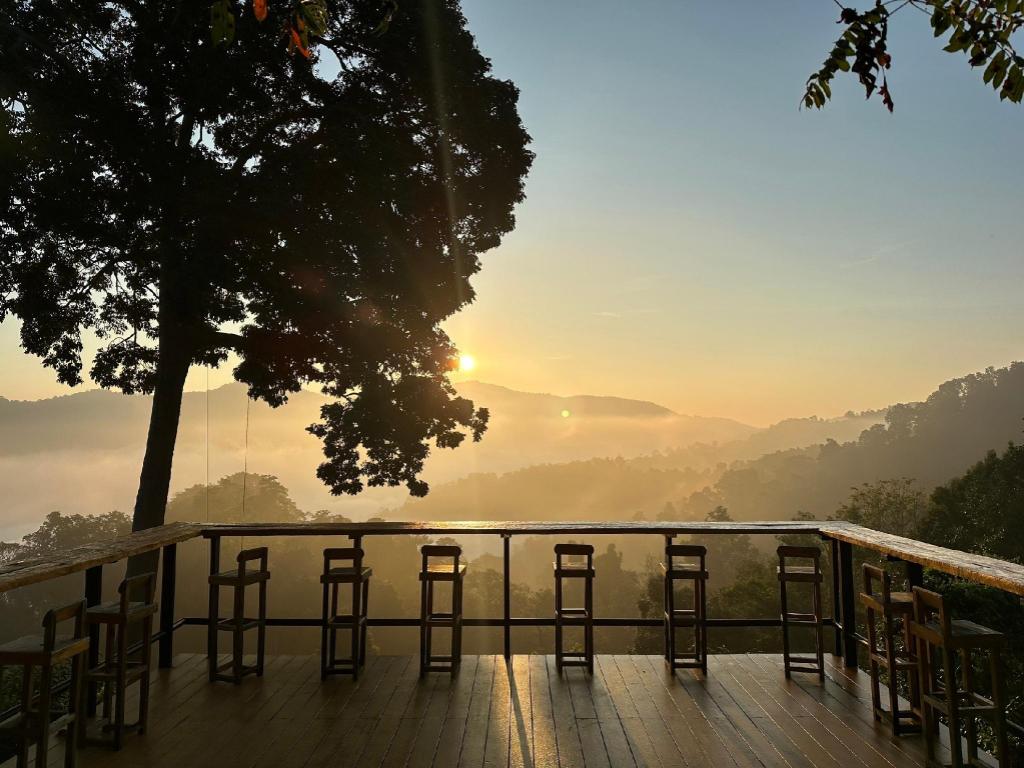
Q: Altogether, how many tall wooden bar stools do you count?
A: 10